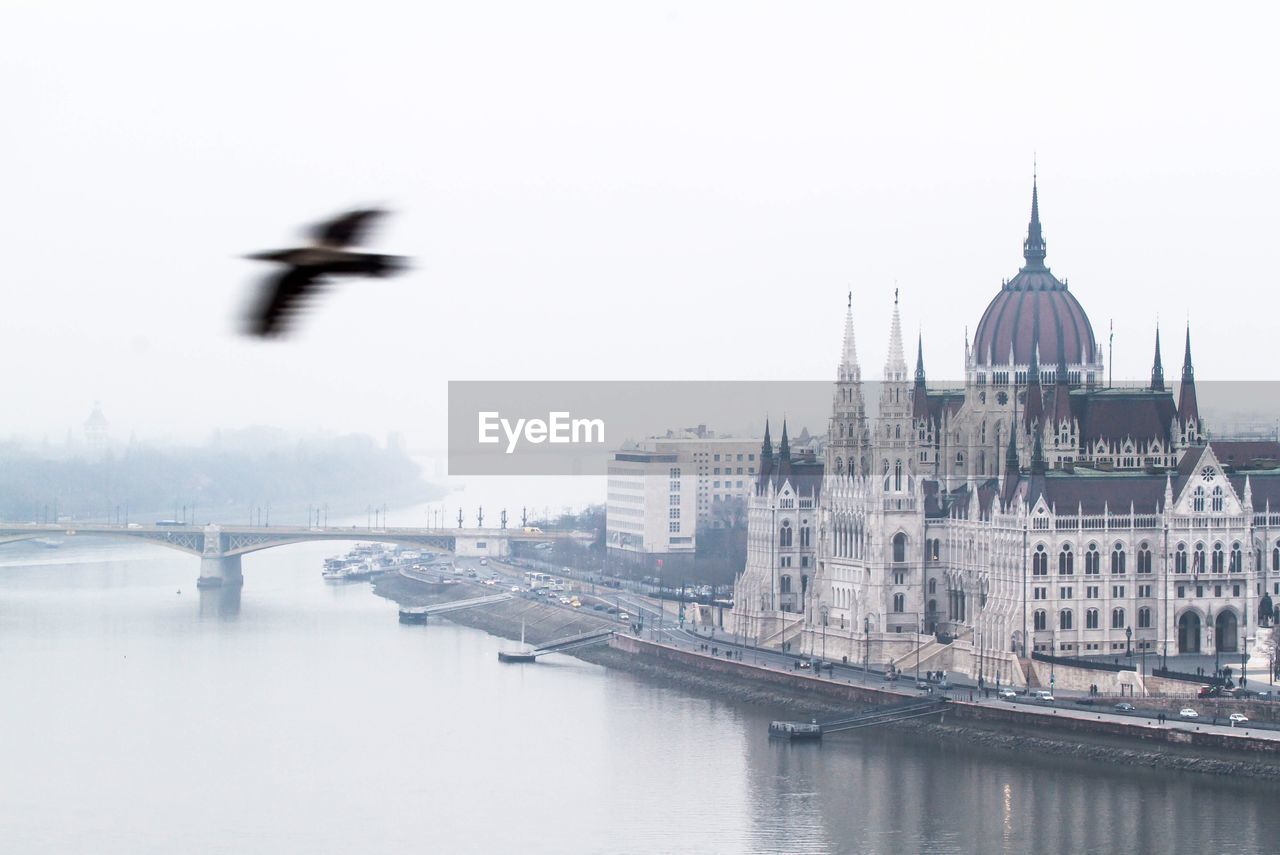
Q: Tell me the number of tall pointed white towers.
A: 2